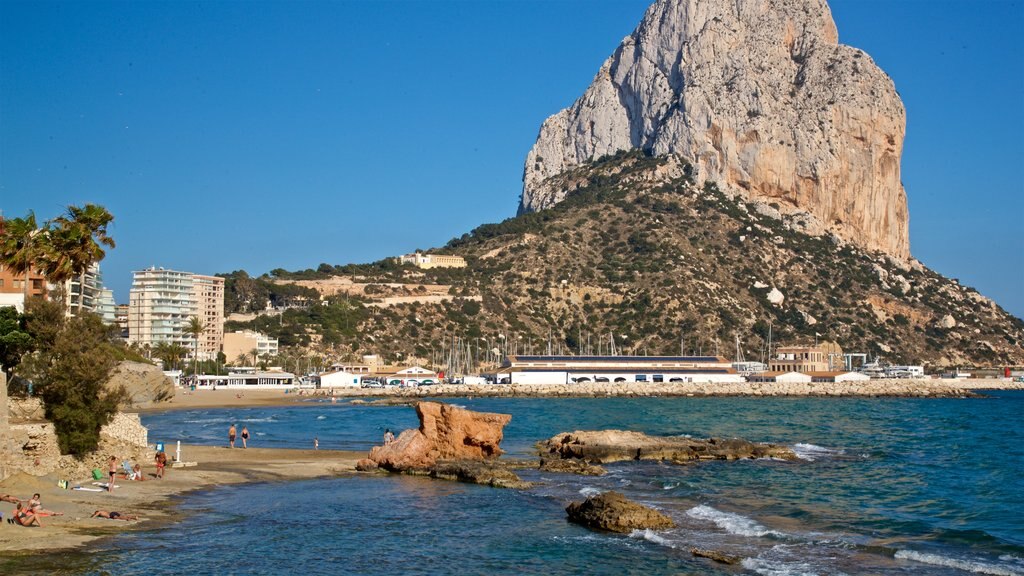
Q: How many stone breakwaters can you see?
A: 1